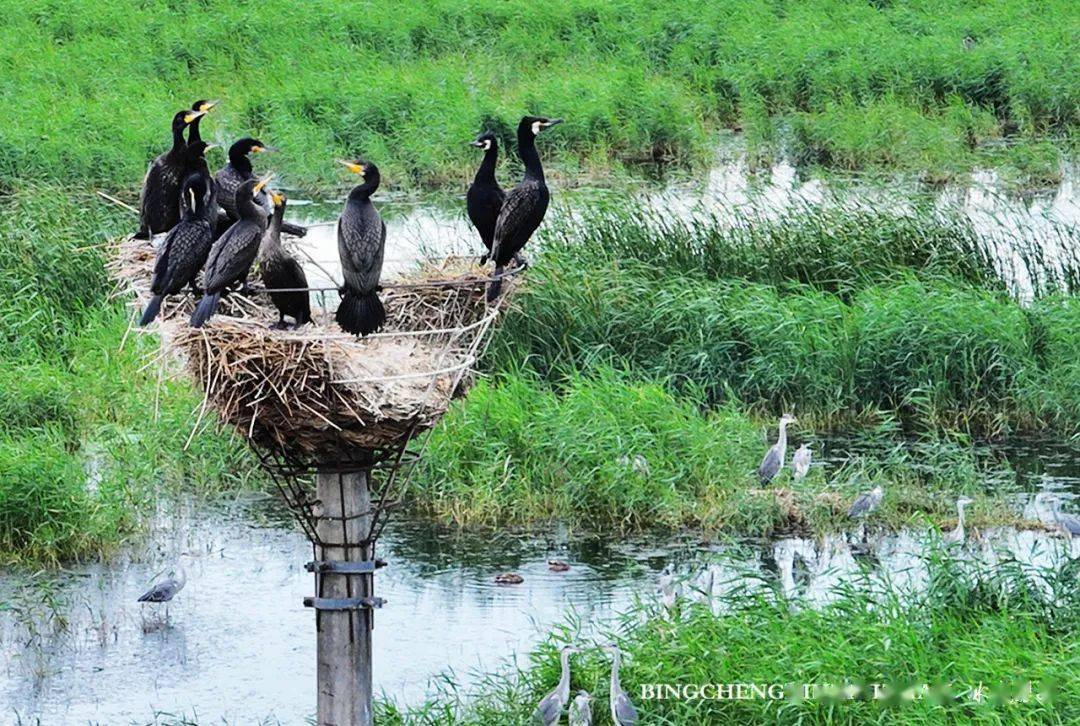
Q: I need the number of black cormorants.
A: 10